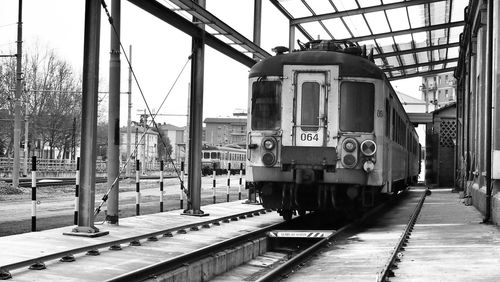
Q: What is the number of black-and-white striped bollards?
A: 8